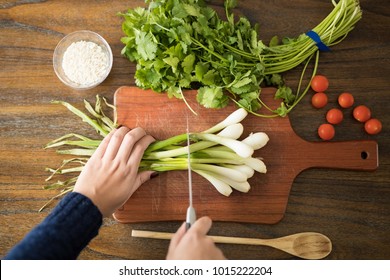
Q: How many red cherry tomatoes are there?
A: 7